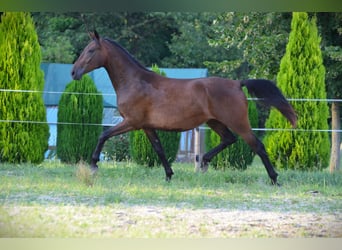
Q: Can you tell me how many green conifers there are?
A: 5